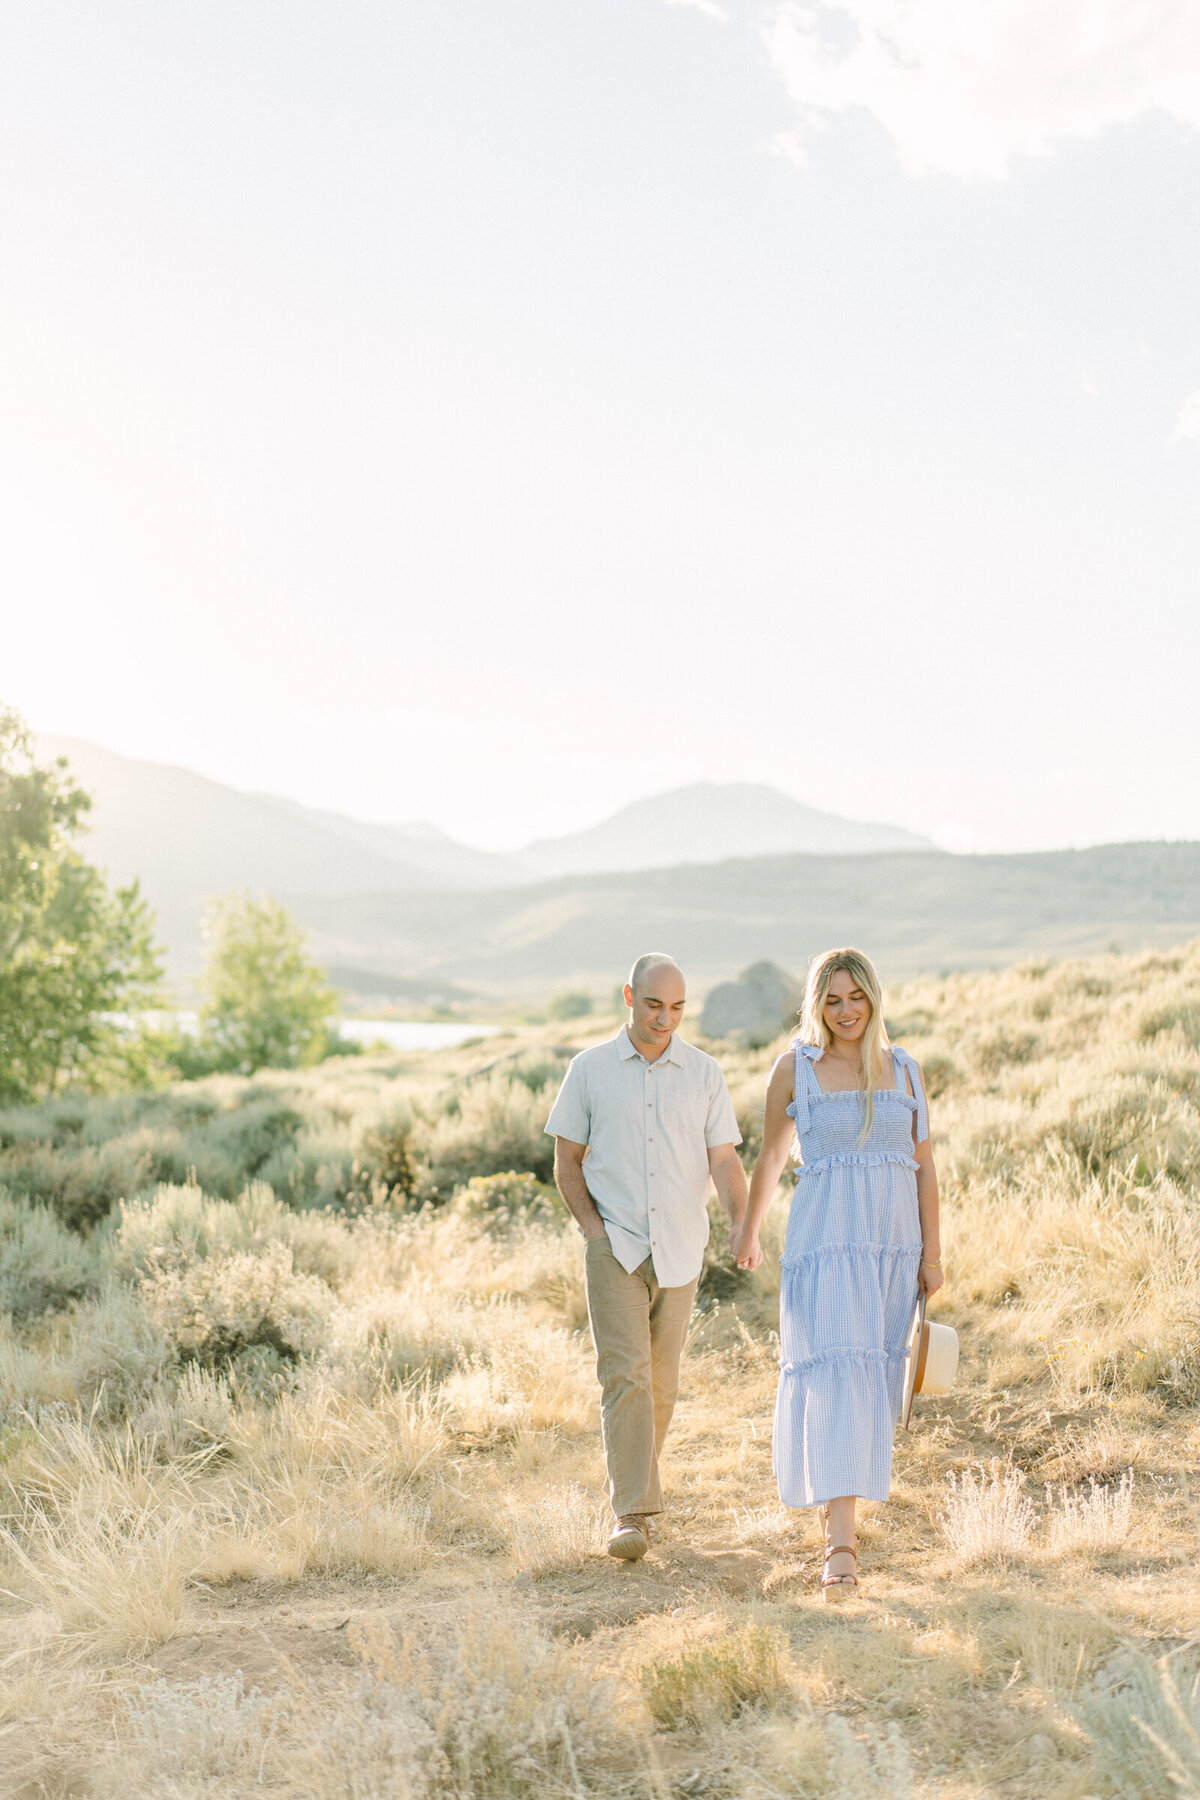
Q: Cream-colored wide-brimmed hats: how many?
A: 1